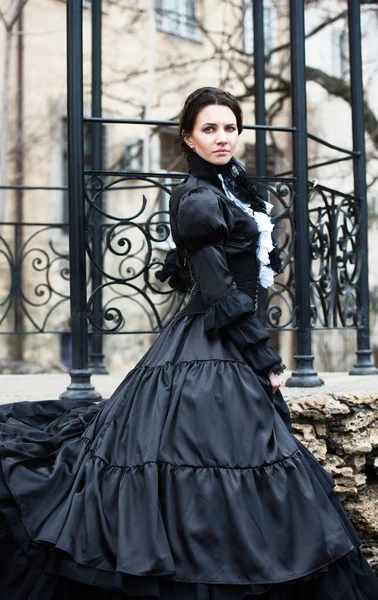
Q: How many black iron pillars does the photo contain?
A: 5